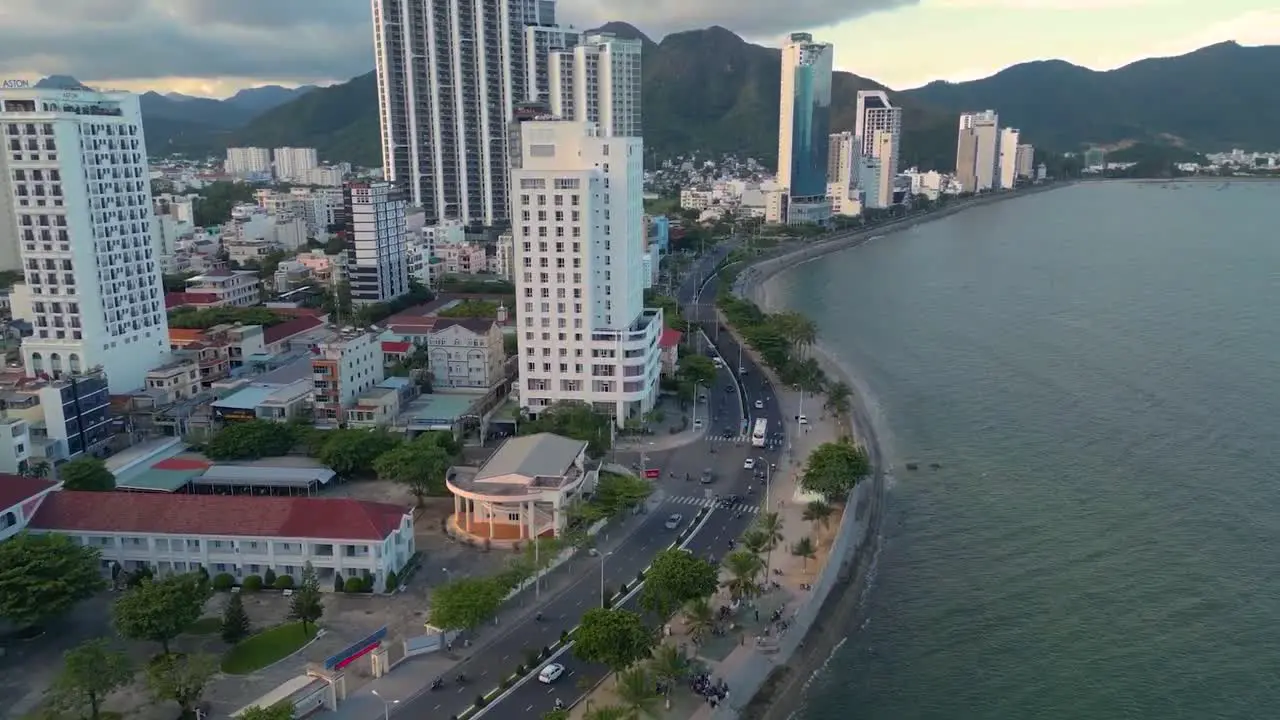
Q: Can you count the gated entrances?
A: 1